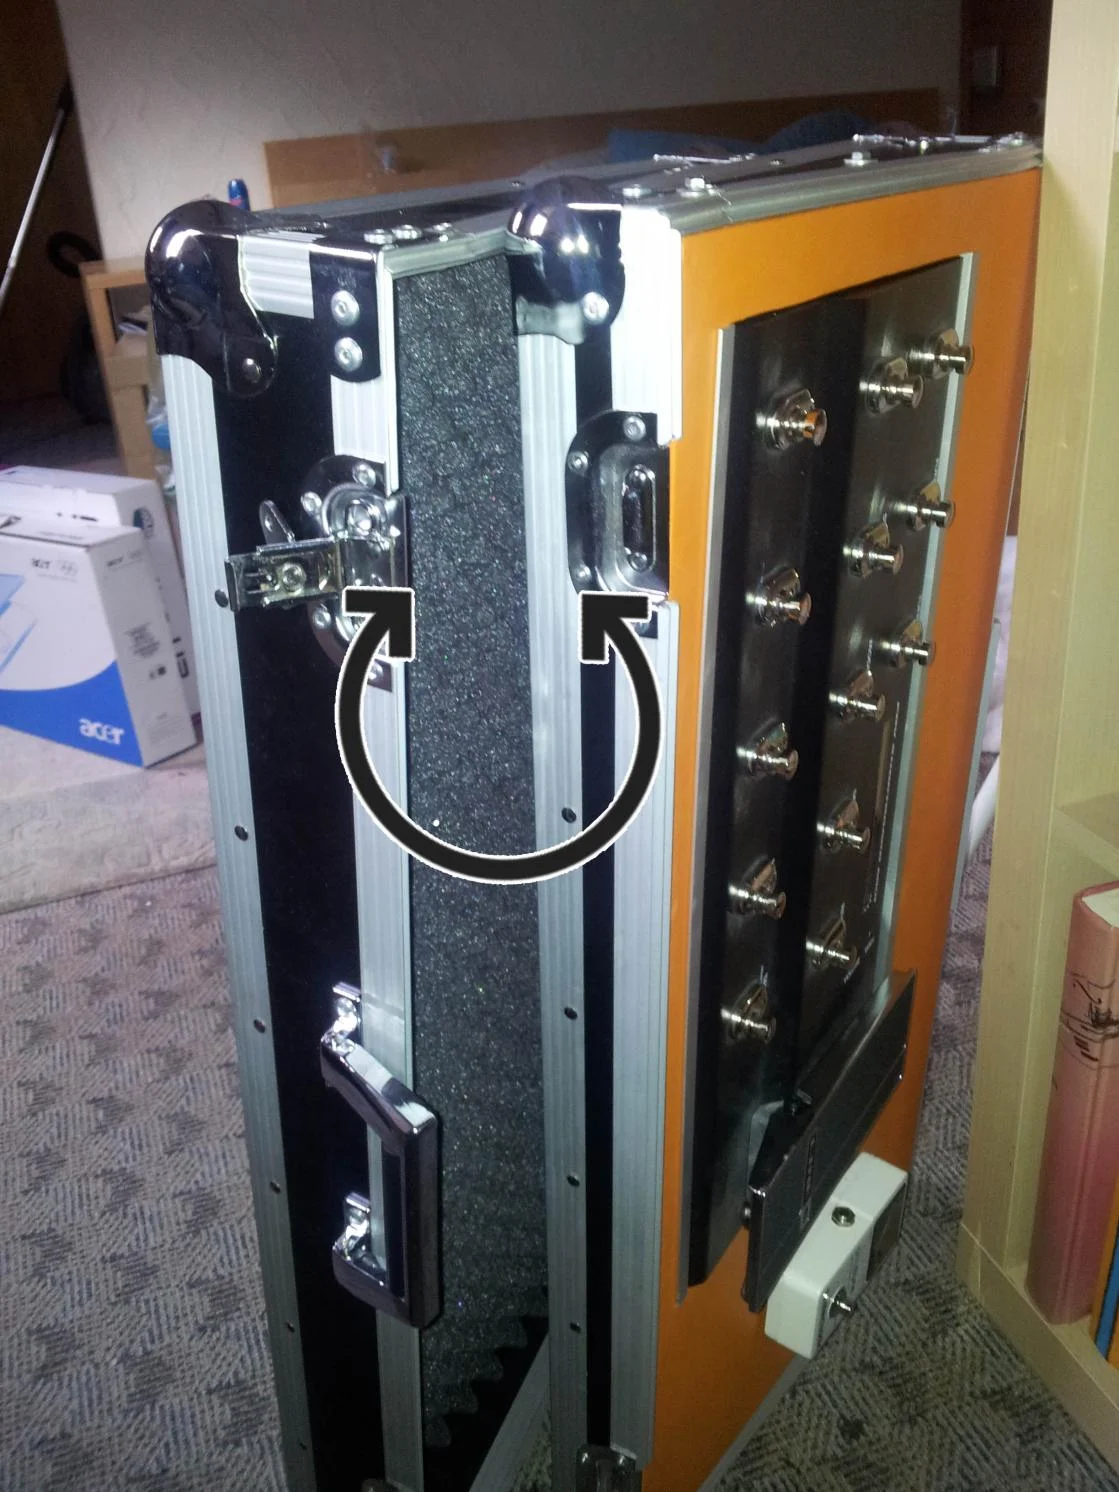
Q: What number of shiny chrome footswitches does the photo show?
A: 14